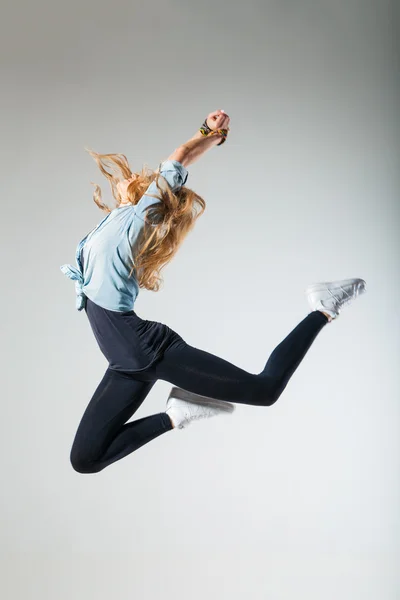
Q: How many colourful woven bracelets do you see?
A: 2